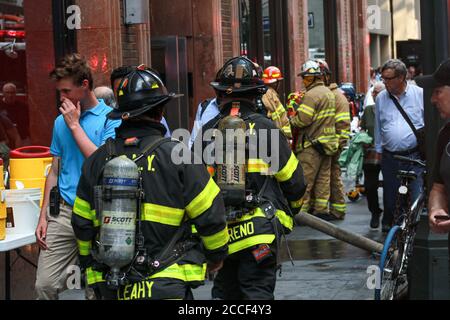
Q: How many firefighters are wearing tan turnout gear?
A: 3